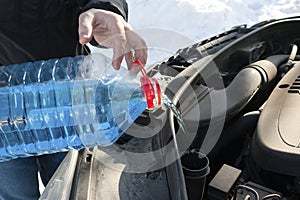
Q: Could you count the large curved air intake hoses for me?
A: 1